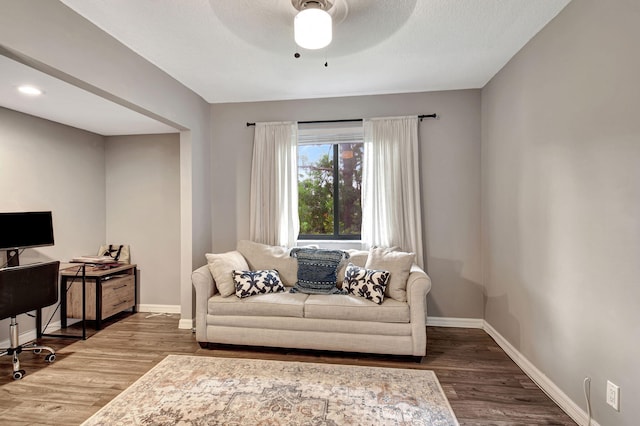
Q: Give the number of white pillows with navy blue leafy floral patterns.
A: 2